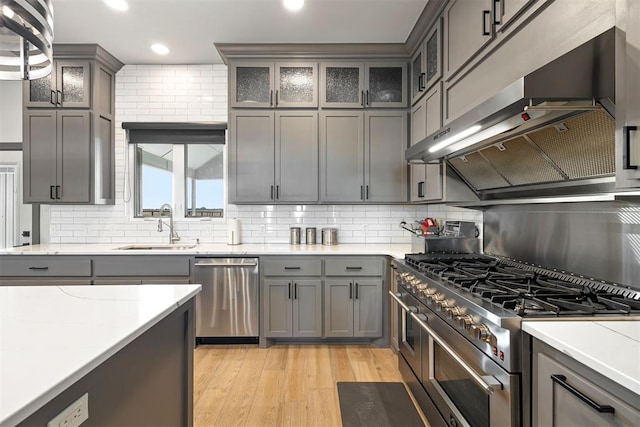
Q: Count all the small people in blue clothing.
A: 0